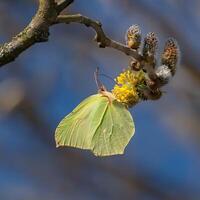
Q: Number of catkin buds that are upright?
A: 3